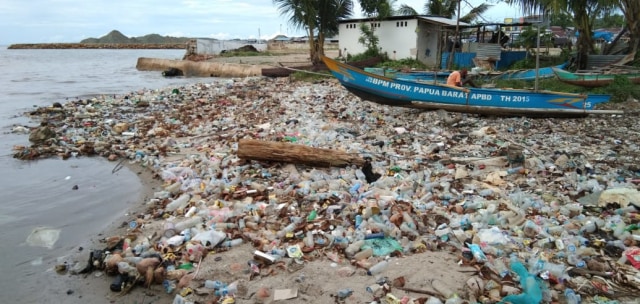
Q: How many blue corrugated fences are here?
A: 2